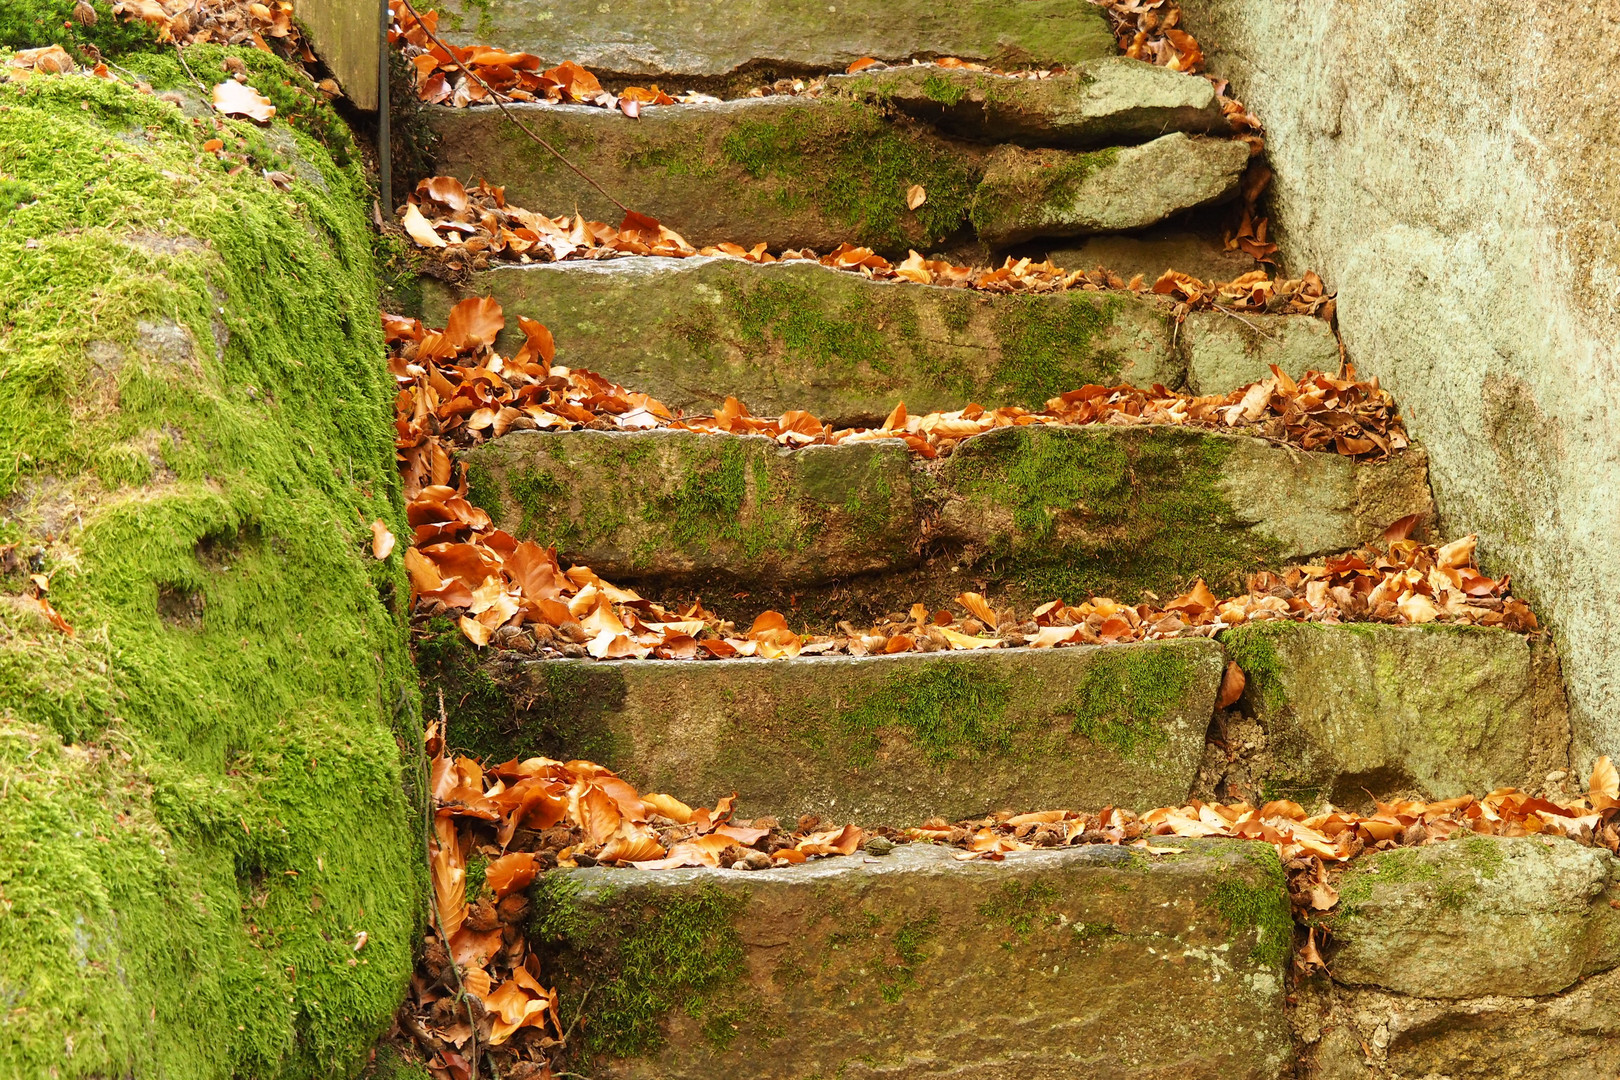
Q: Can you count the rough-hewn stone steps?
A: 6